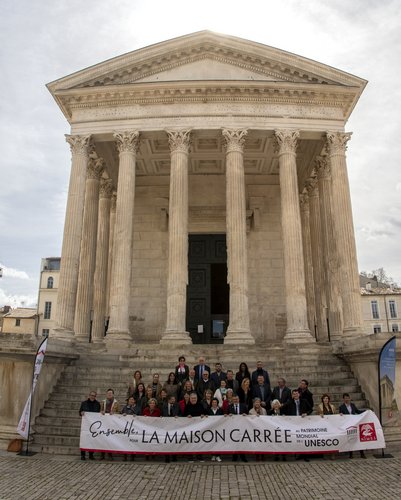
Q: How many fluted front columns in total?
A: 6